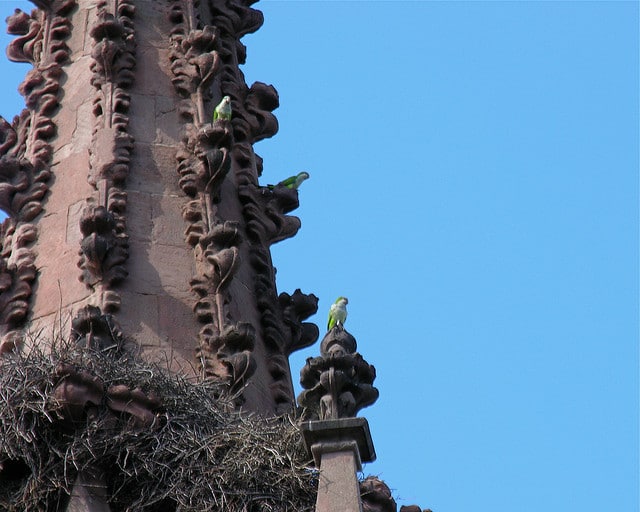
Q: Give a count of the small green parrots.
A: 3